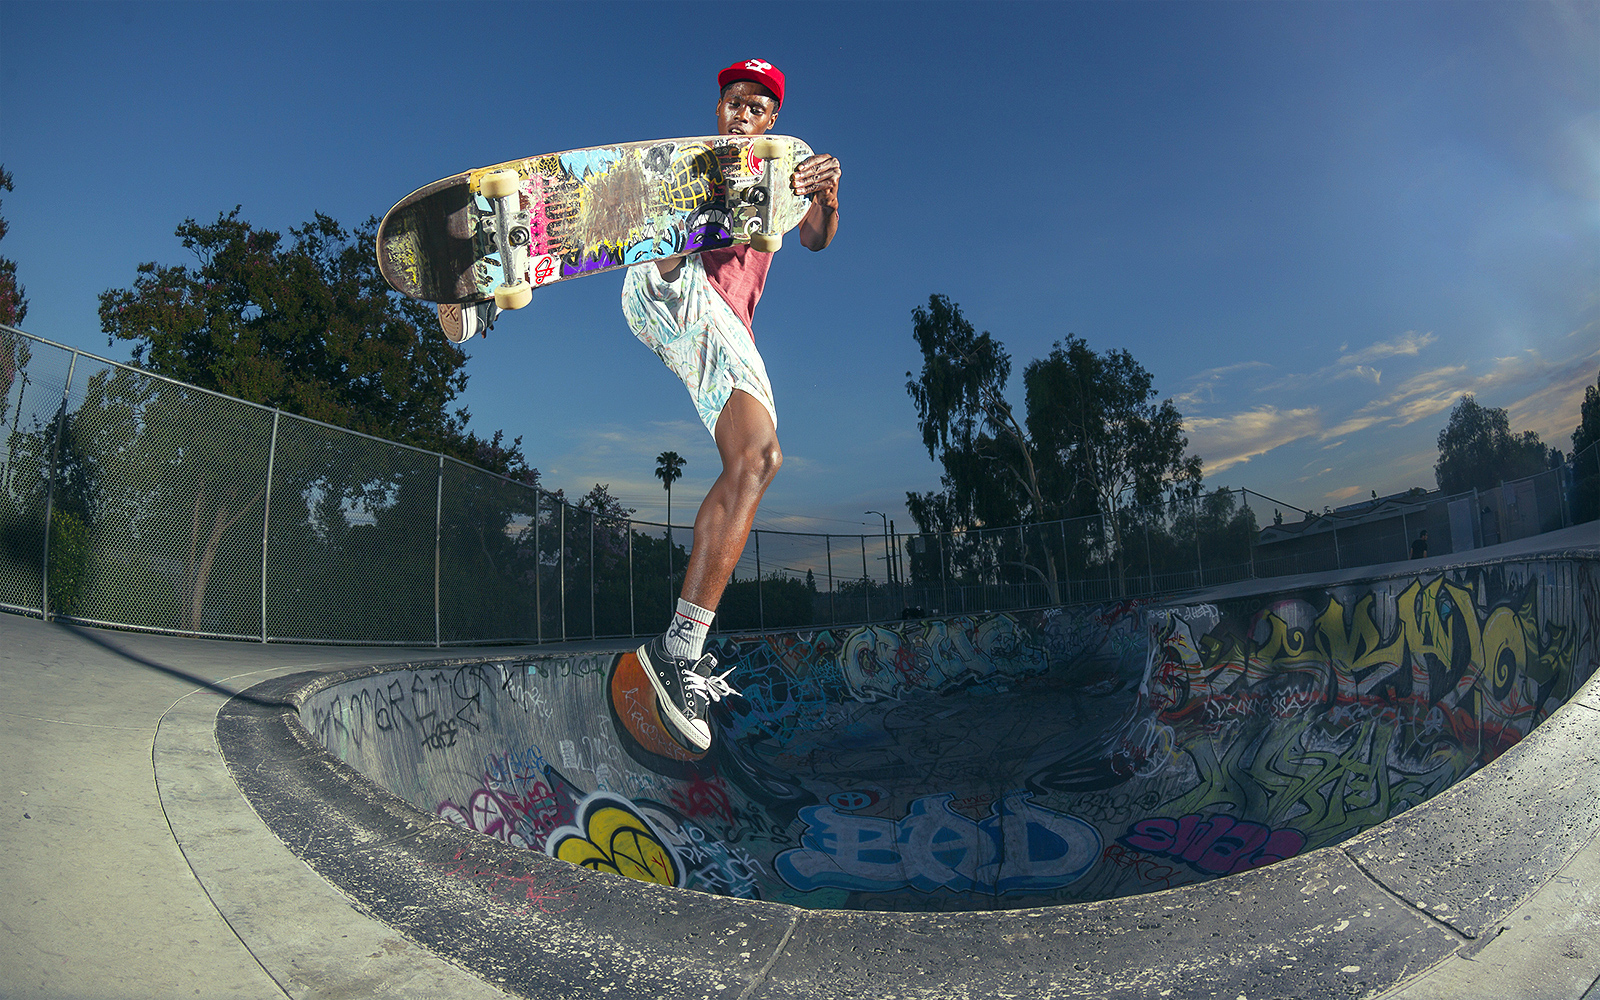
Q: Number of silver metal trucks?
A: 2